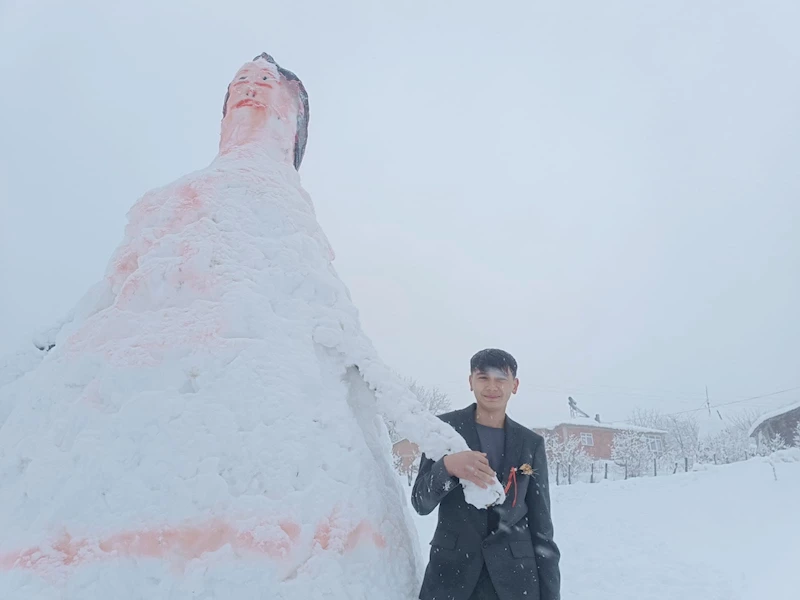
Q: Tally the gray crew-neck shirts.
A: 1